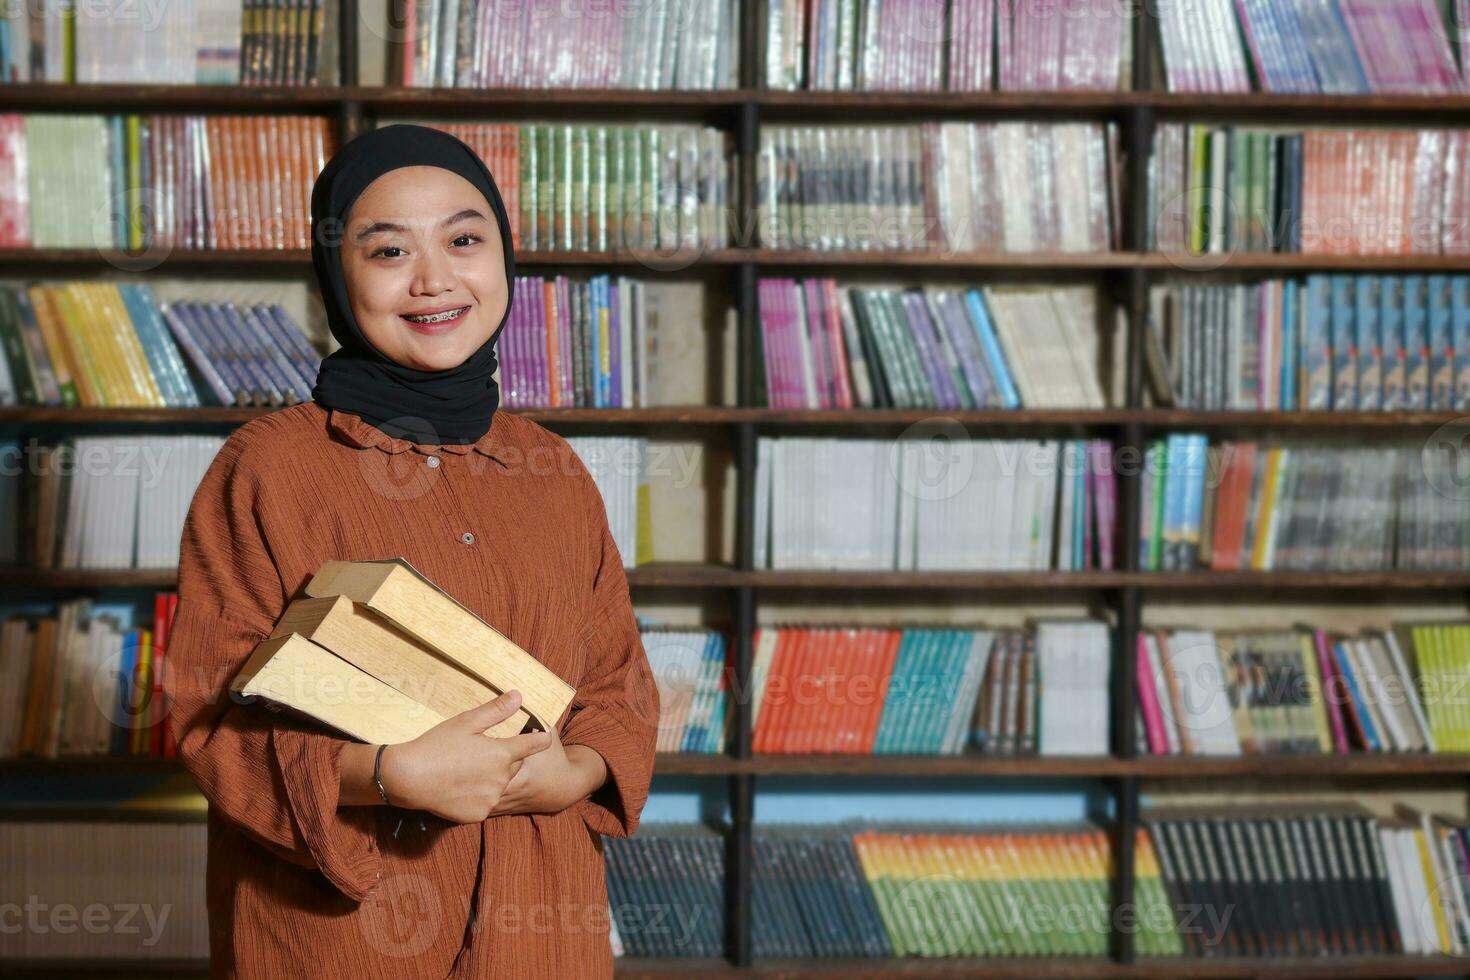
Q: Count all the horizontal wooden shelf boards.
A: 6